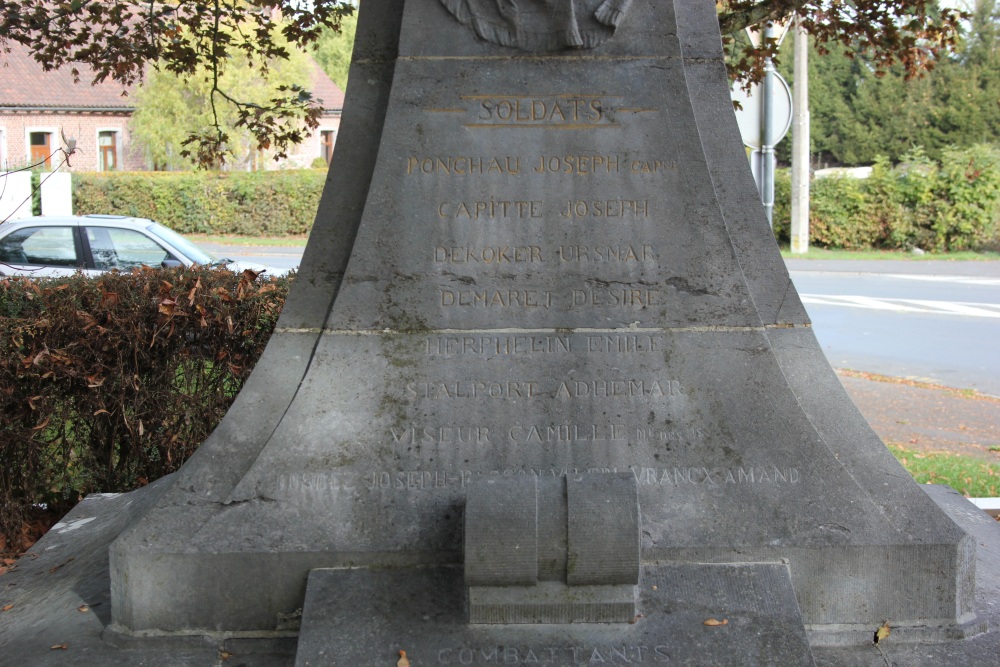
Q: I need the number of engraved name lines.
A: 8